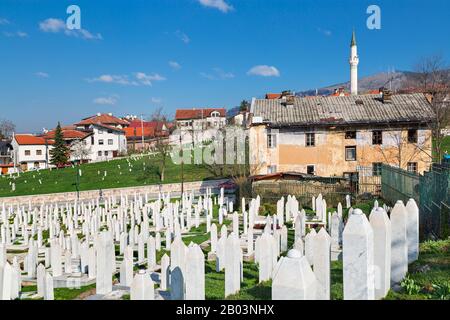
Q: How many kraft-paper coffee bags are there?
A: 0